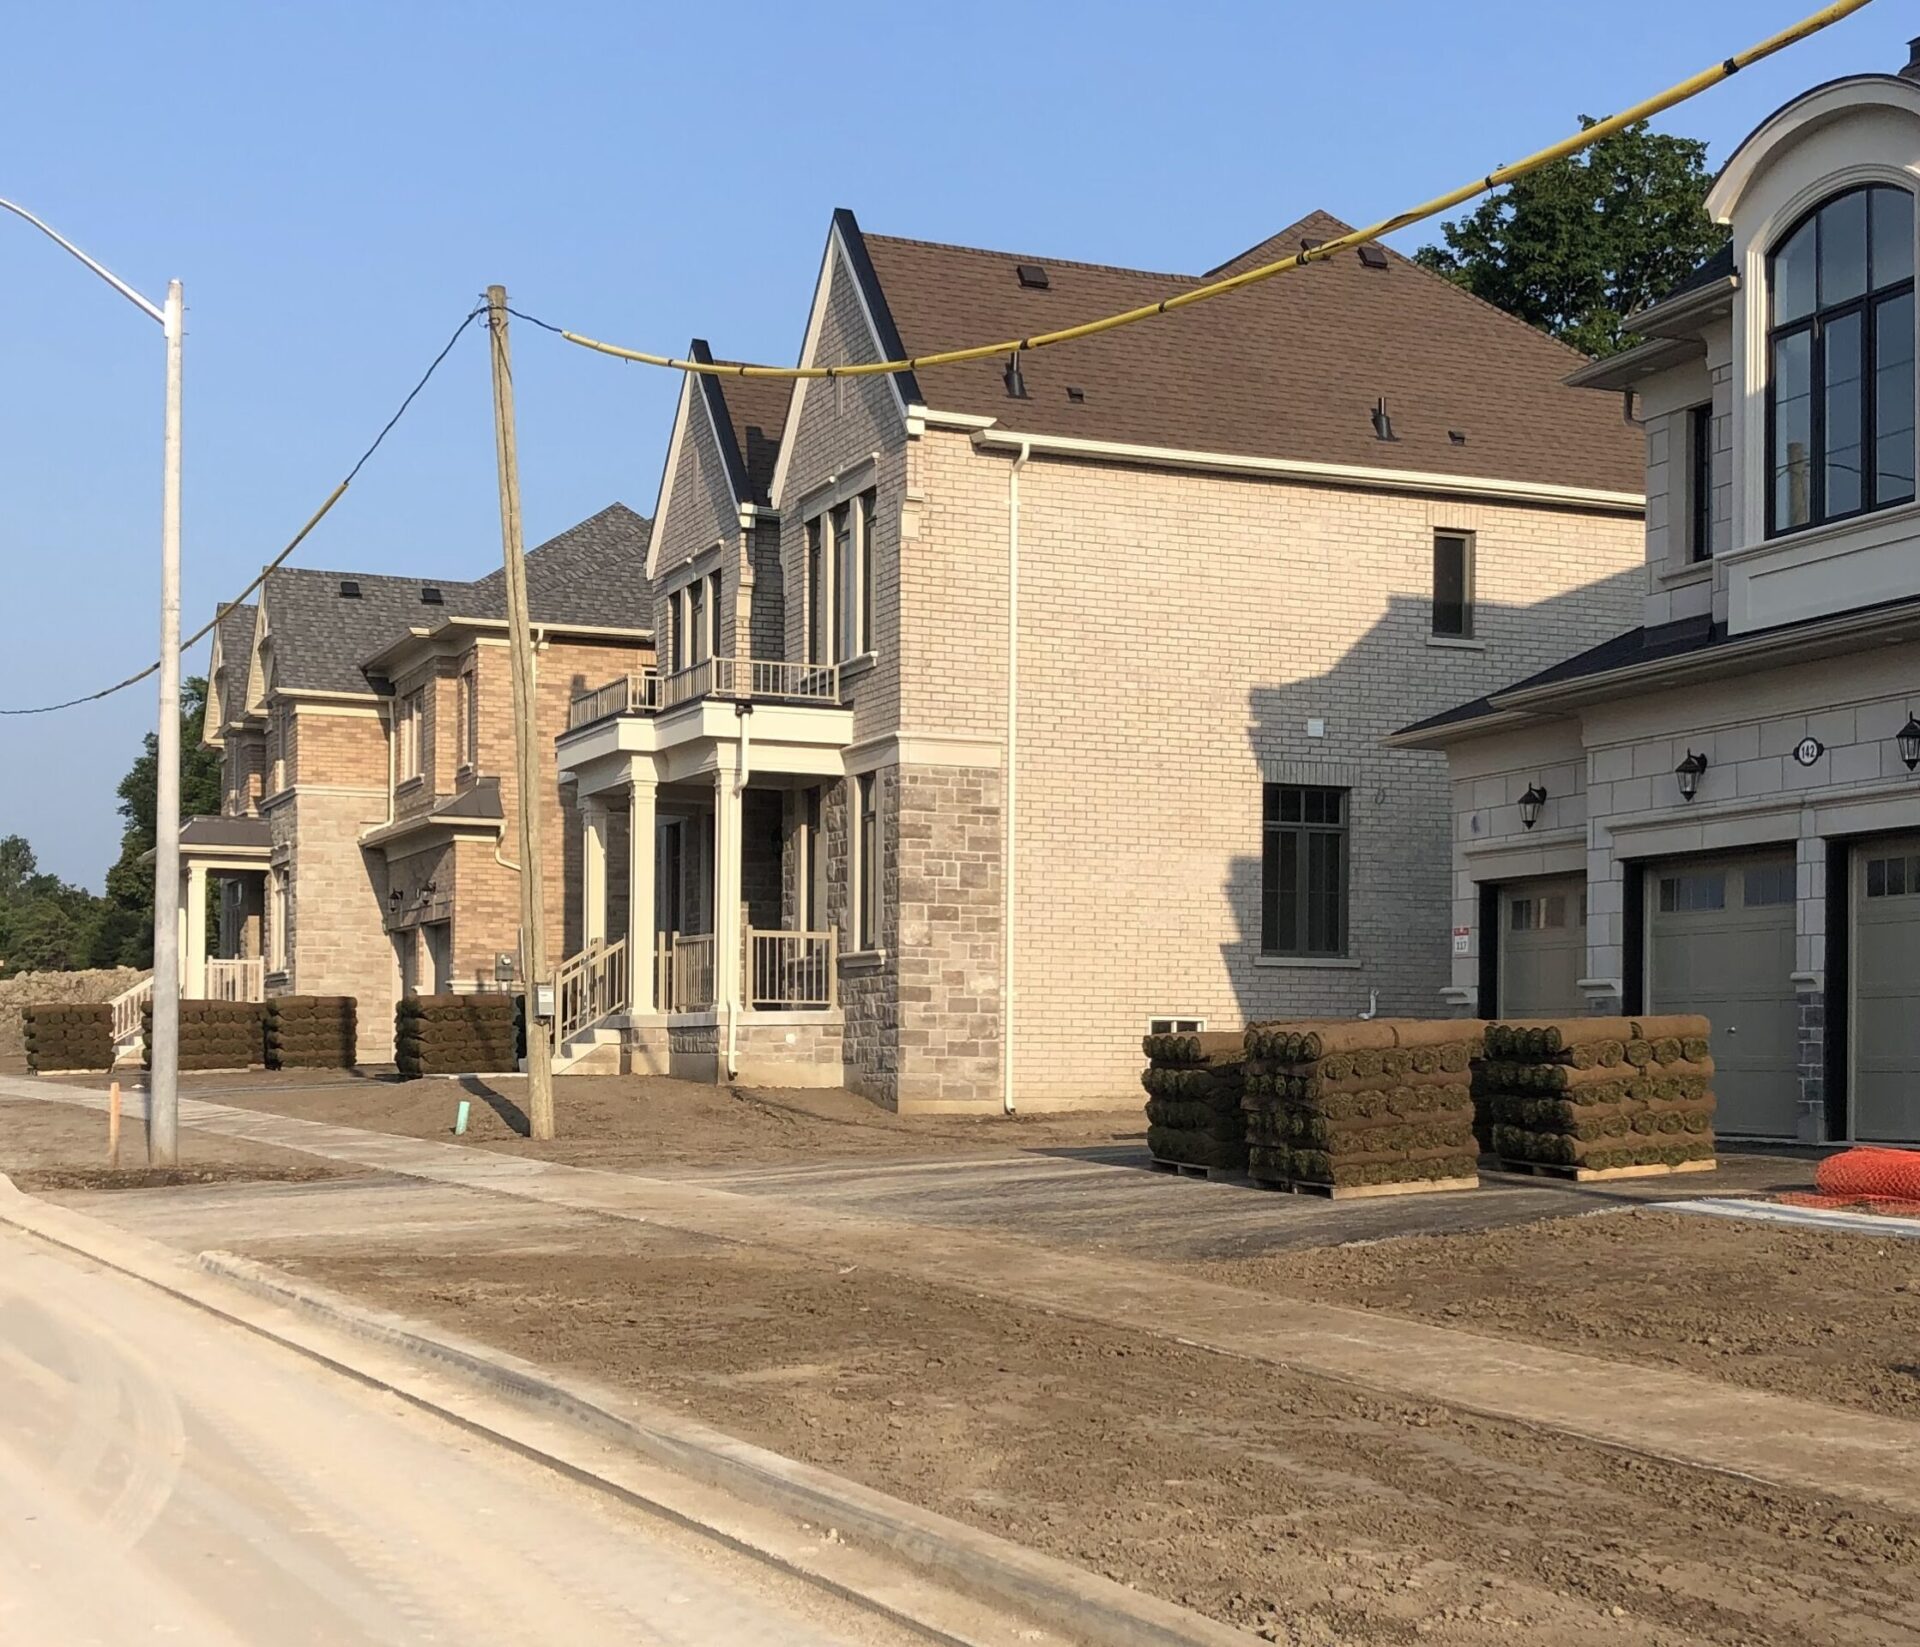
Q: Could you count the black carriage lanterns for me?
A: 5